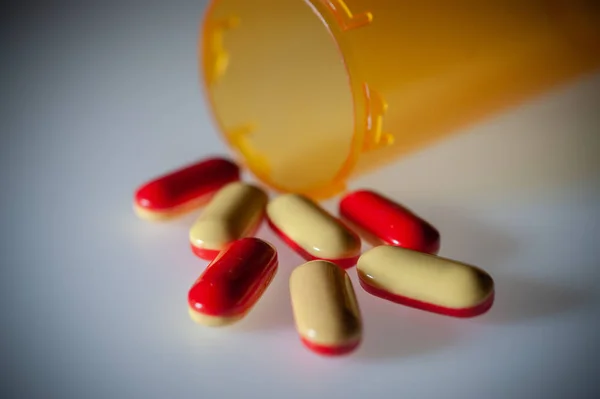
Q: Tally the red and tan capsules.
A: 7